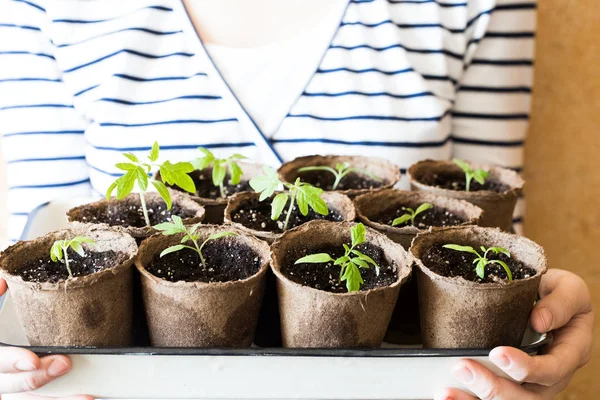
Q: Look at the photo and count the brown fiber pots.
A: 10